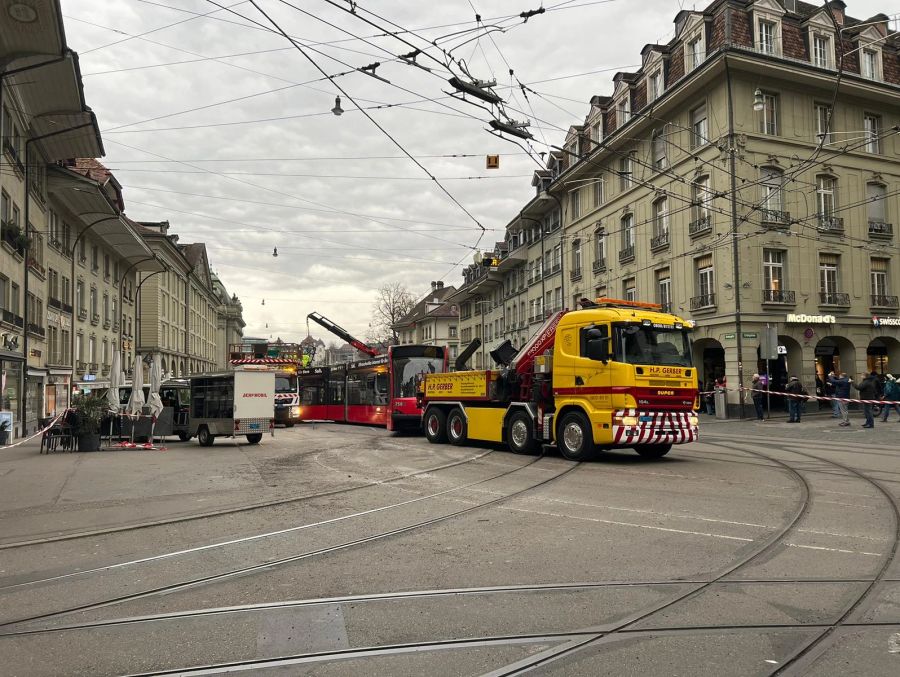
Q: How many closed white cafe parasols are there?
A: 3